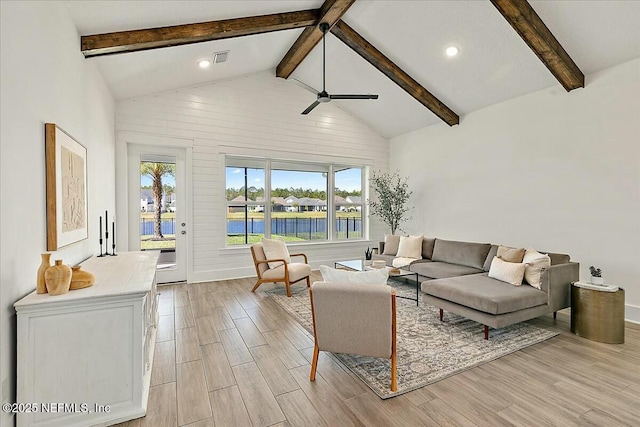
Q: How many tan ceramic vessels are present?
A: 3